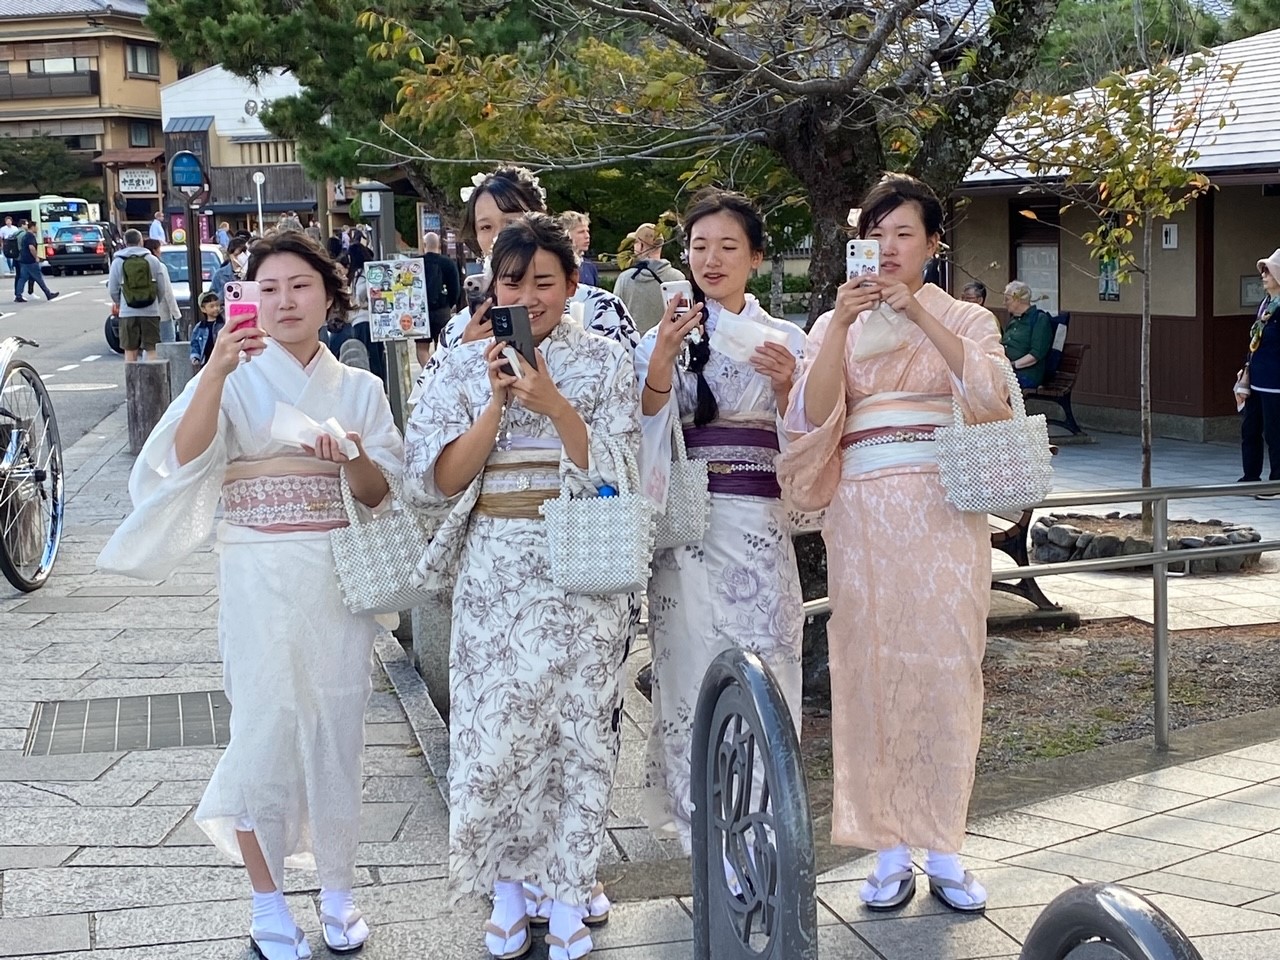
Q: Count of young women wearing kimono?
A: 5